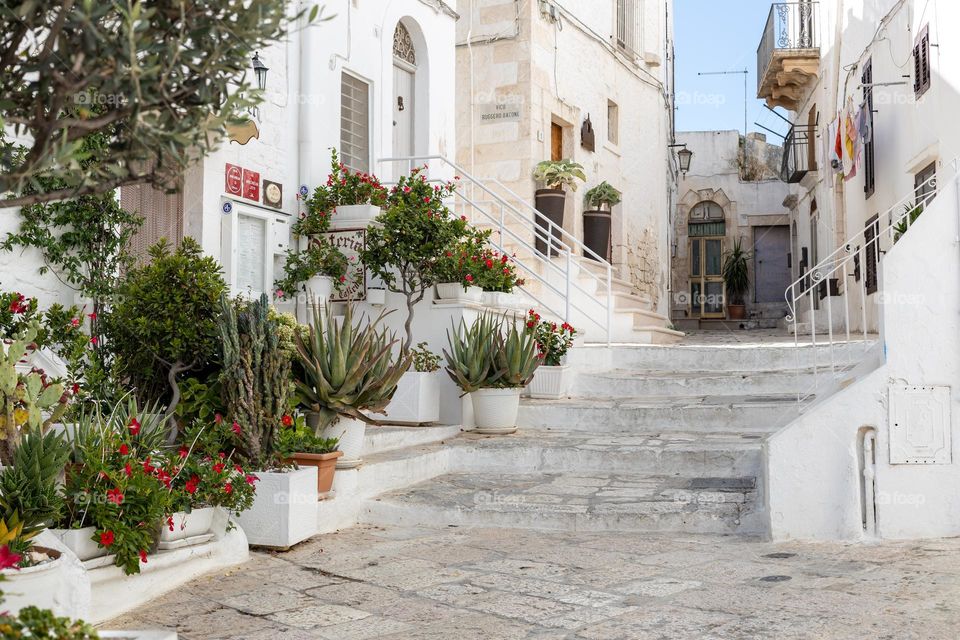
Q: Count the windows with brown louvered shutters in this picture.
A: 3